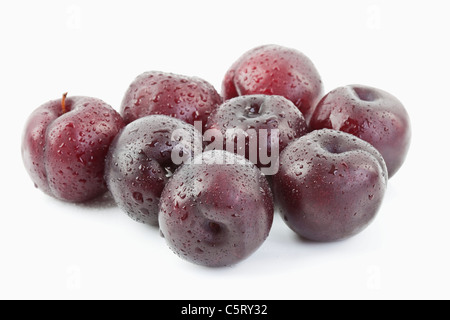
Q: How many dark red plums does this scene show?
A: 8